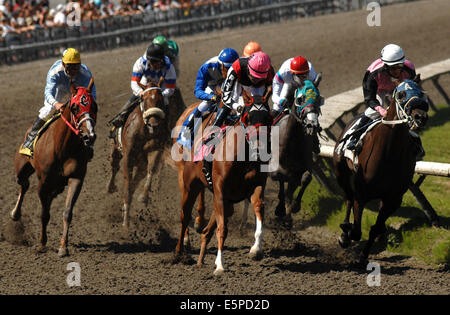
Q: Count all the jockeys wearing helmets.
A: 8